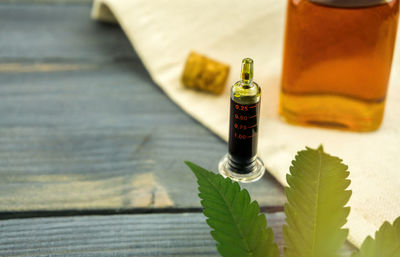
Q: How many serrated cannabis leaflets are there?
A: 3